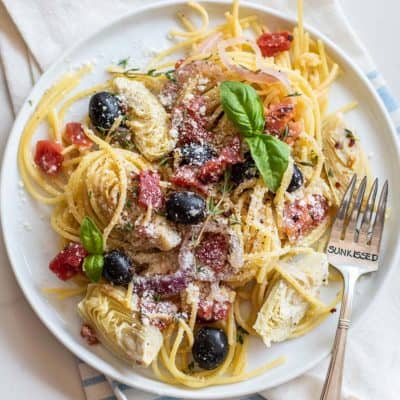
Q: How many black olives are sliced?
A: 0